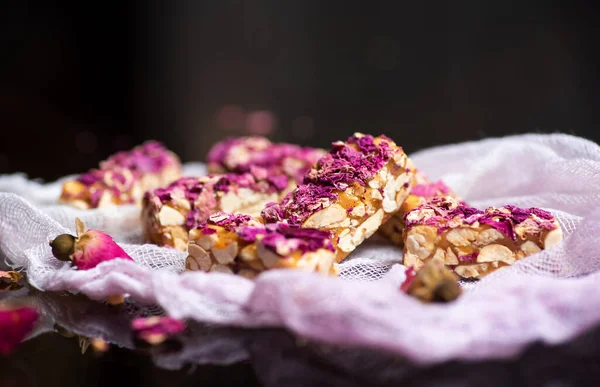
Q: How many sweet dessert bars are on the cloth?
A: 7